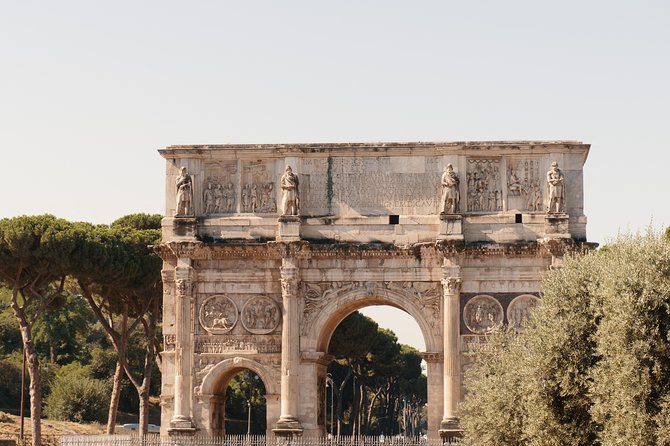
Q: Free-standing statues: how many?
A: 4